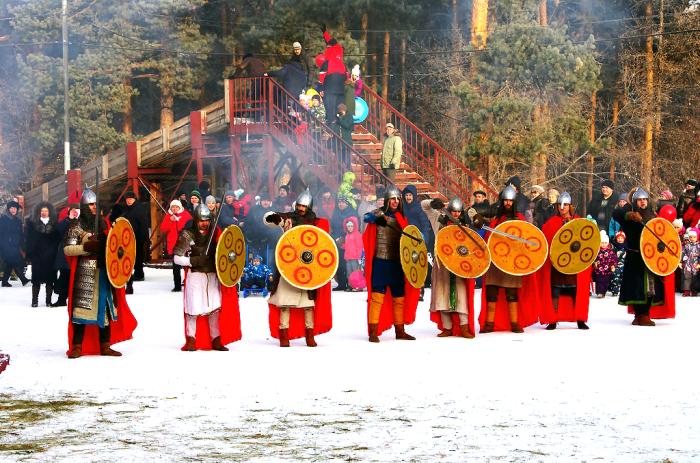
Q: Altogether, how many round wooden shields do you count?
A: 8